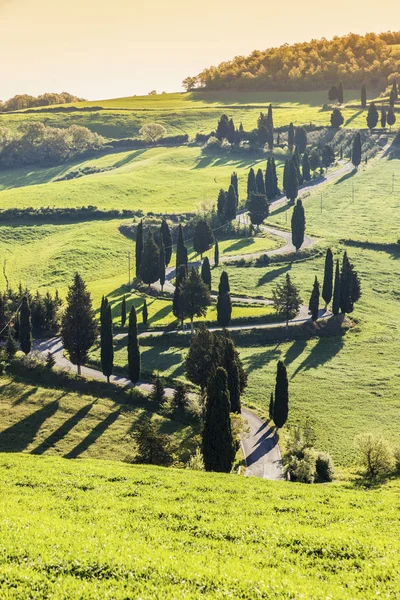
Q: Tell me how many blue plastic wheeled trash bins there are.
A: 0